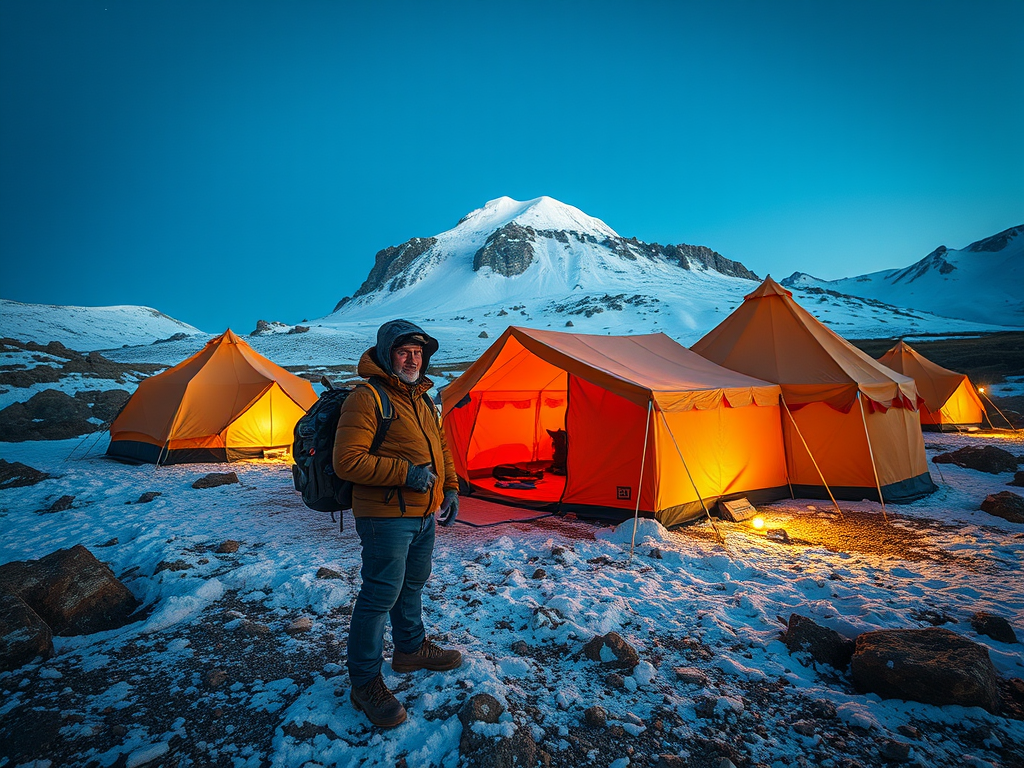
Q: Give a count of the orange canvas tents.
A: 4